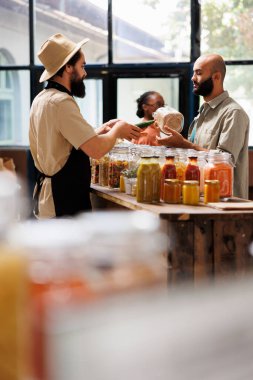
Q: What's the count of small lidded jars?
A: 3